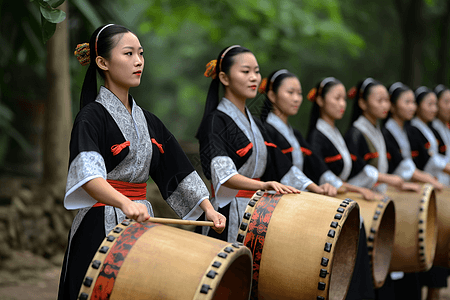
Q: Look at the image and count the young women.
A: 8